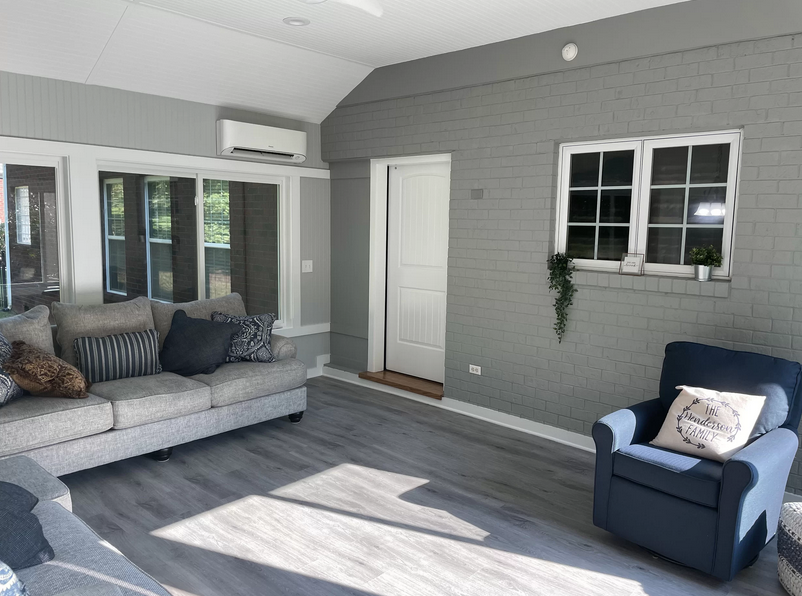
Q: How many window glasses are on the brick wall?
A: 12